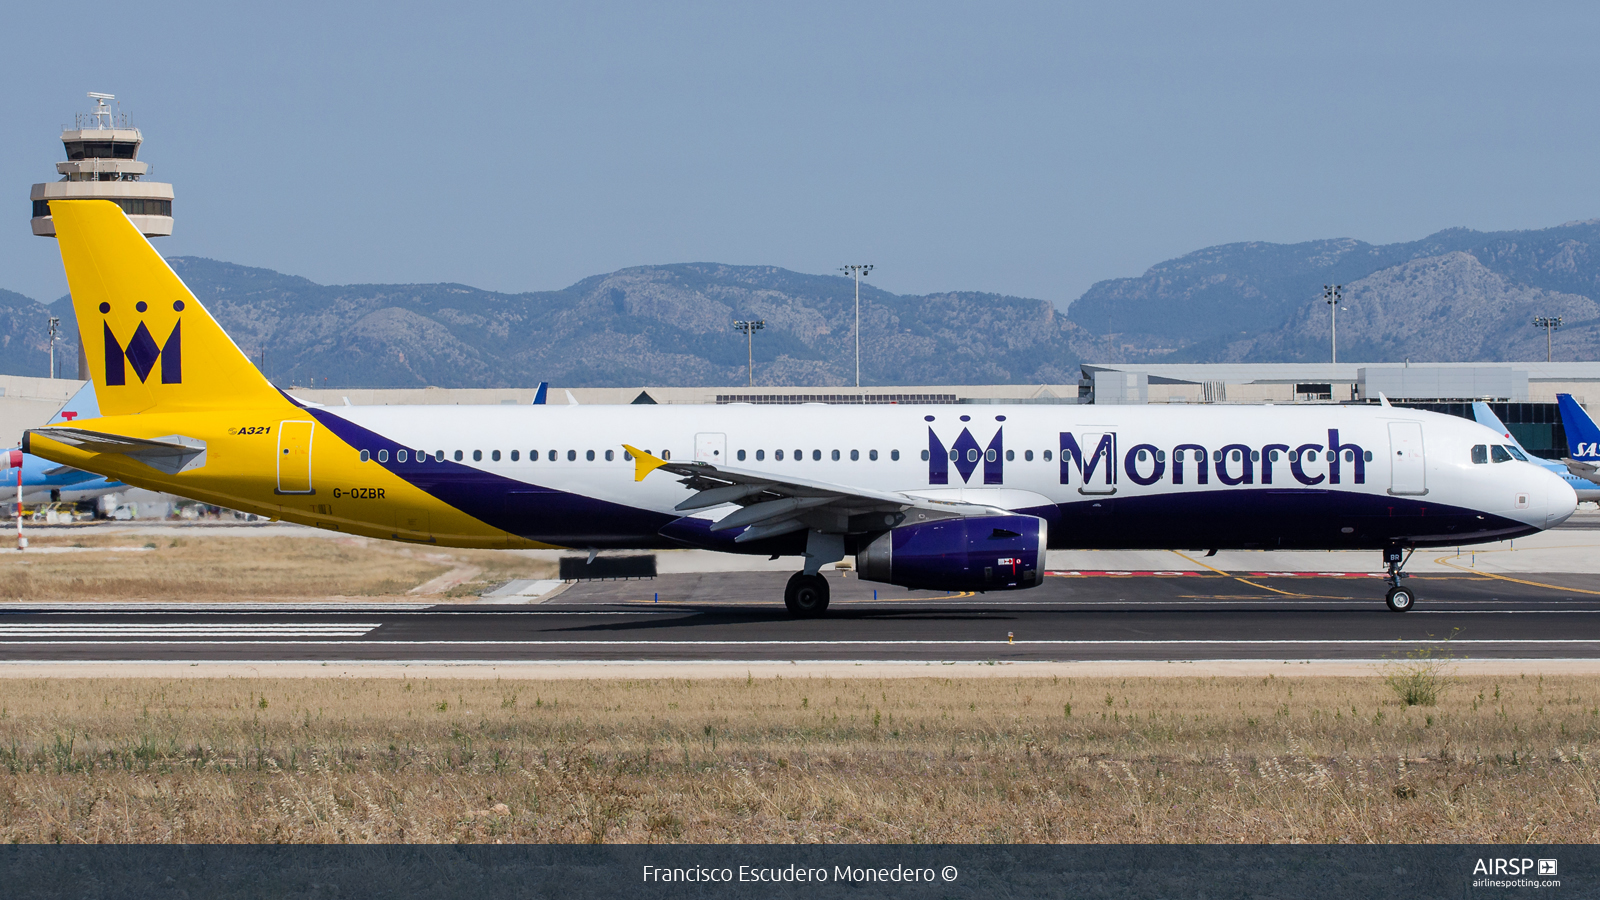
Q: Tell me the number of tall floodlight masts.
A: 5